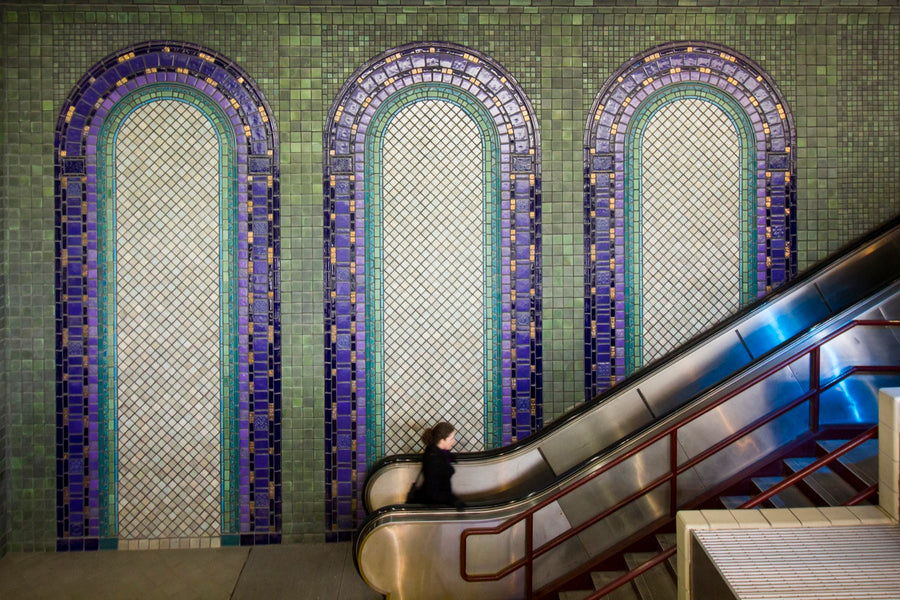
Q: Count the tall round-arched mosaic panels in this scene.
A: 3